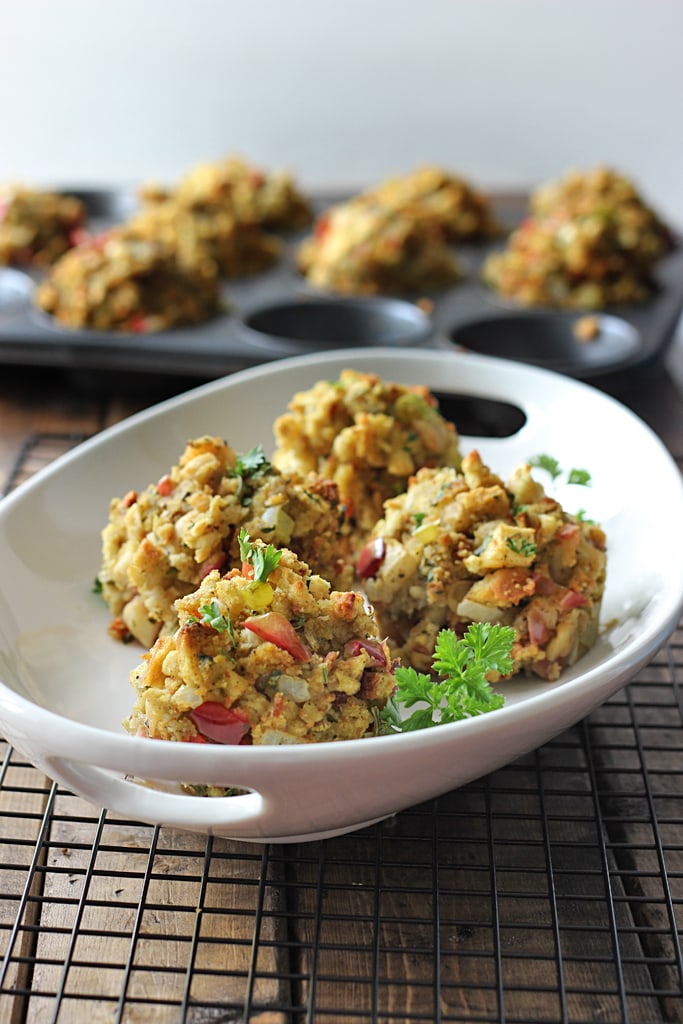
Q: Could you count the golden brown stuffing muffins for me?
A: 12